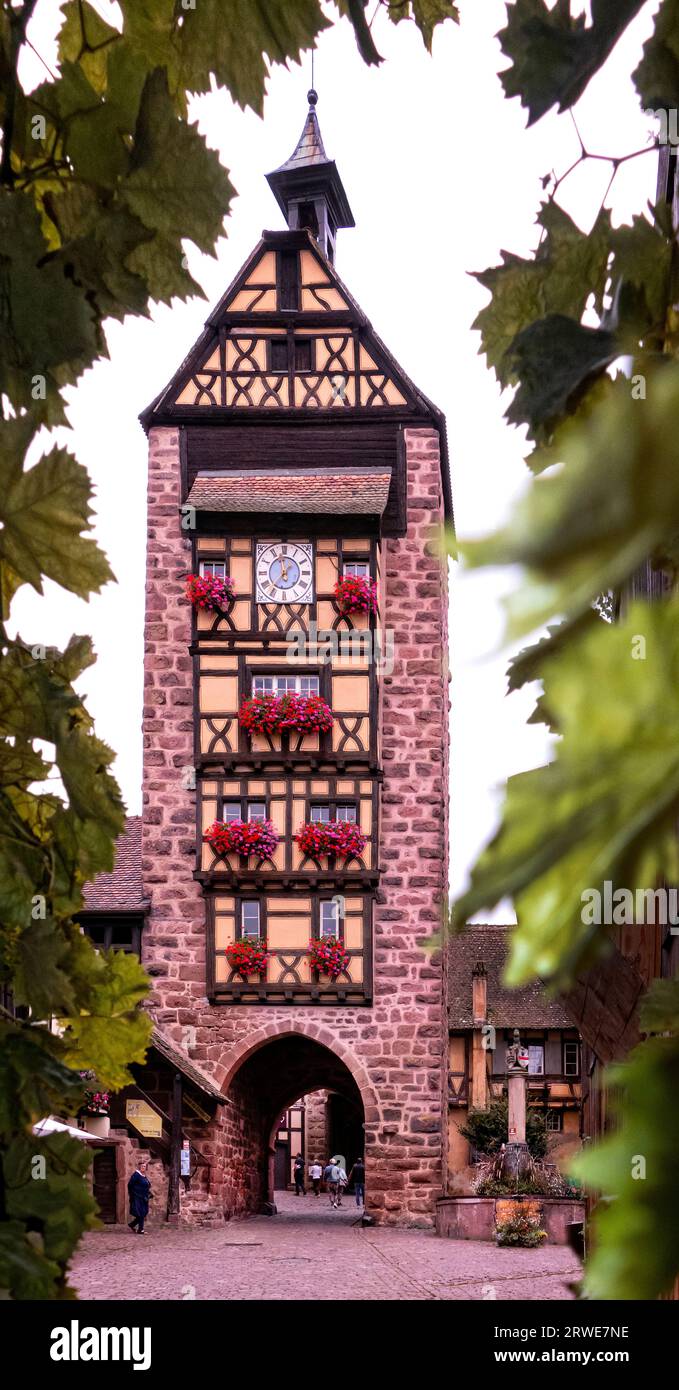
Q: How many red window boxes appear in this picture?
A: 7